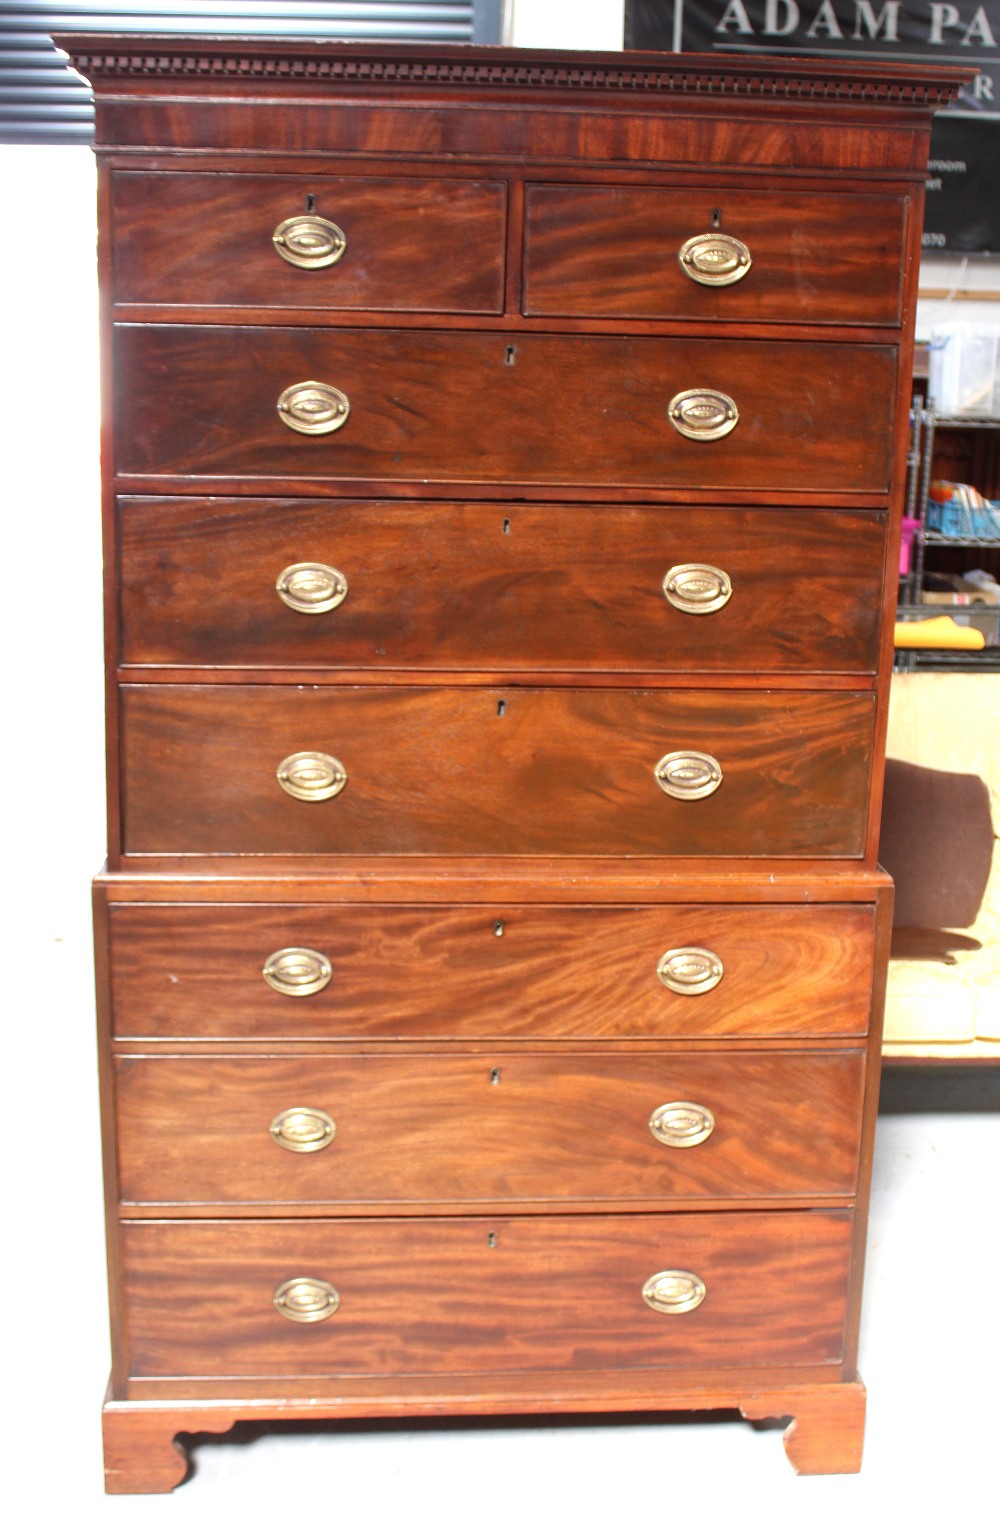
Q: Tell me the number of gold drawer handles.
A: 14